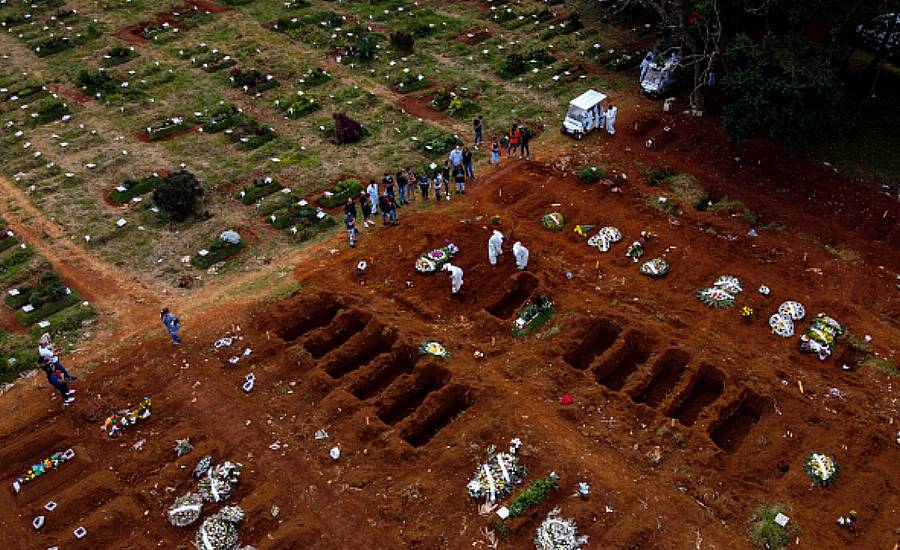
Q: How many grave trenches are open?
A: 12